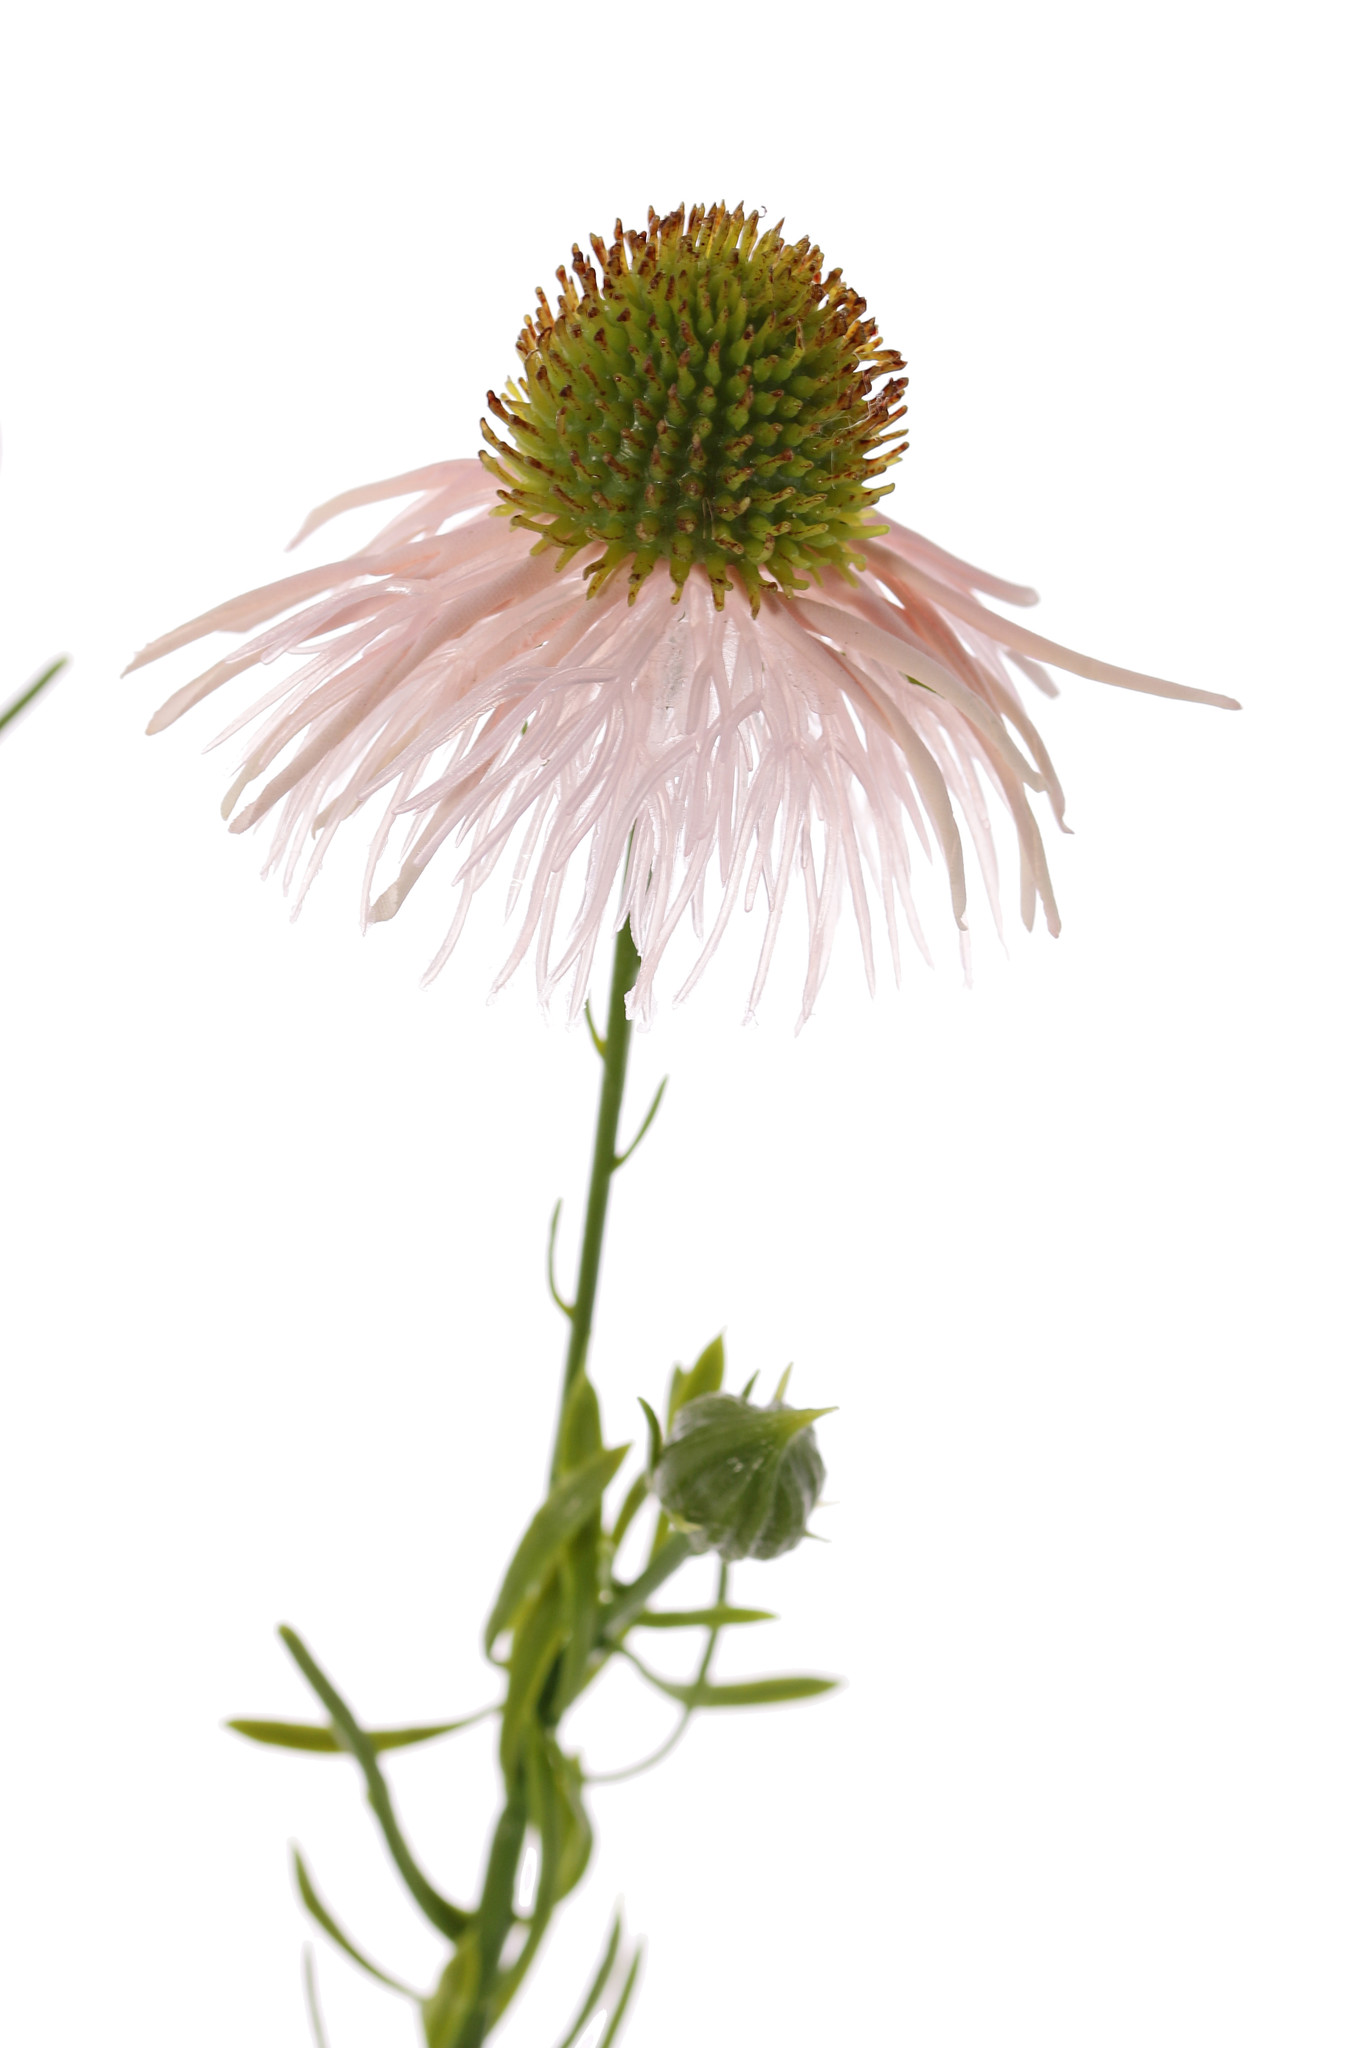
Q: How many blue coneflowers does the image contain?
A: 0